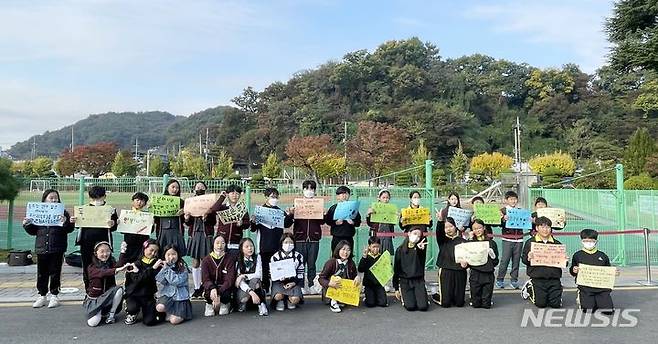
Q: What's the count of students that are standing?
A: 15